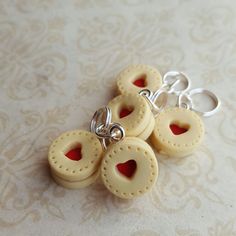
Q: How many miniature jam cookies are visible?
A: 5